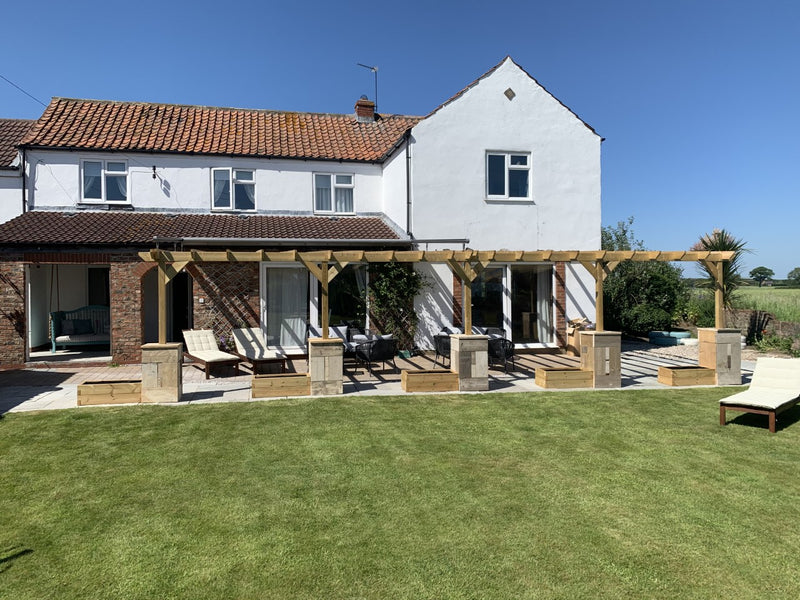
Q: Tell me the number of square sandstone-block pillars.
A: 5